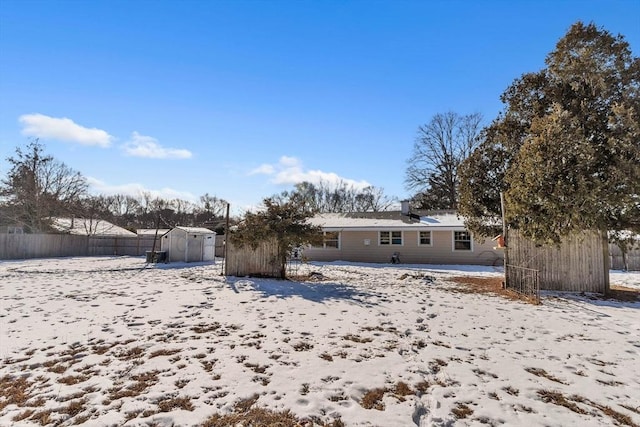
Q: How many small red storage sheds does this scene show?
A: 0